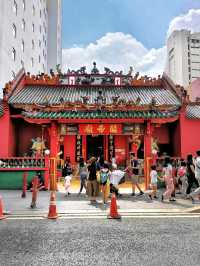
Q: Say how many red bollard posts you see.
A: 2